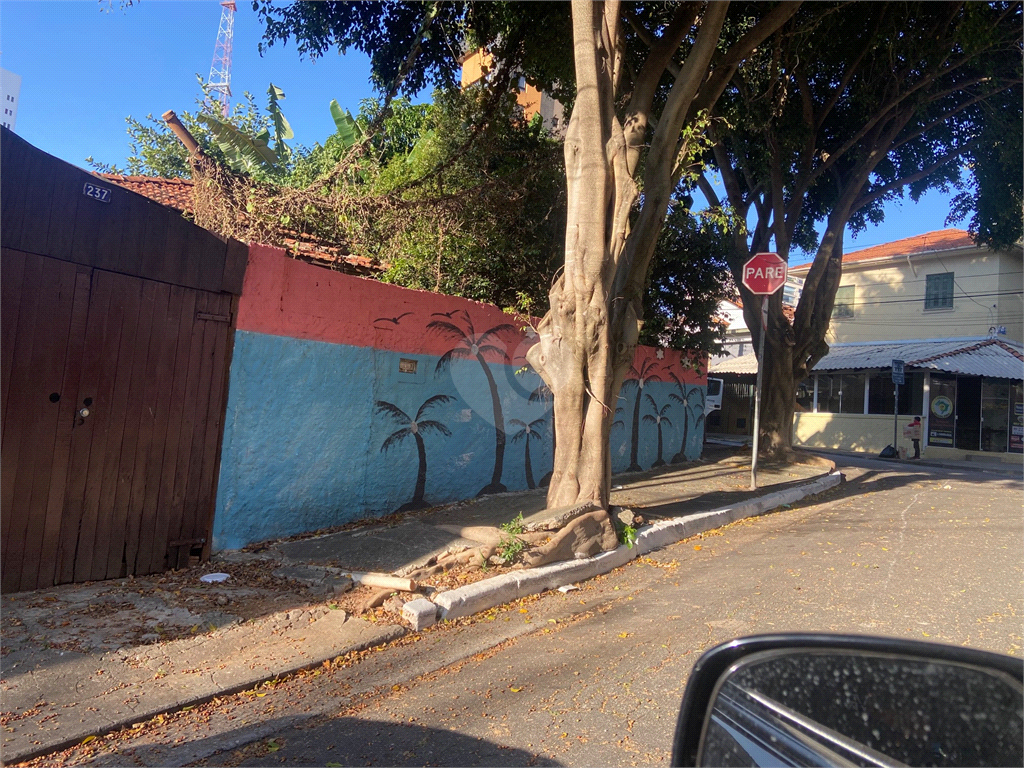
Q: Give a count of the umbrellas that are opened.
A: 0